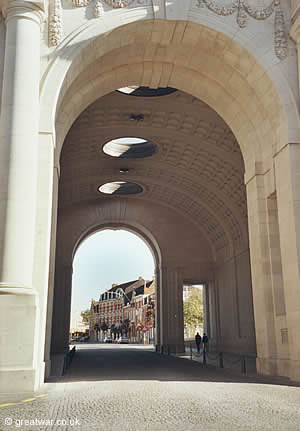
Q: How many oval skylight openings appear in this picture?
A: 3